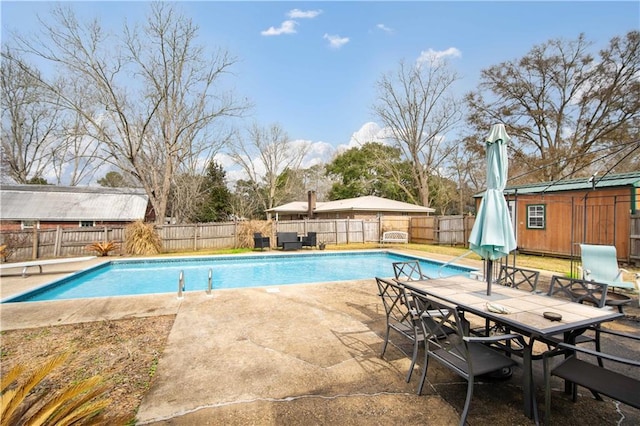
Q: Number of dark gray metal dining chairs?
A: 6